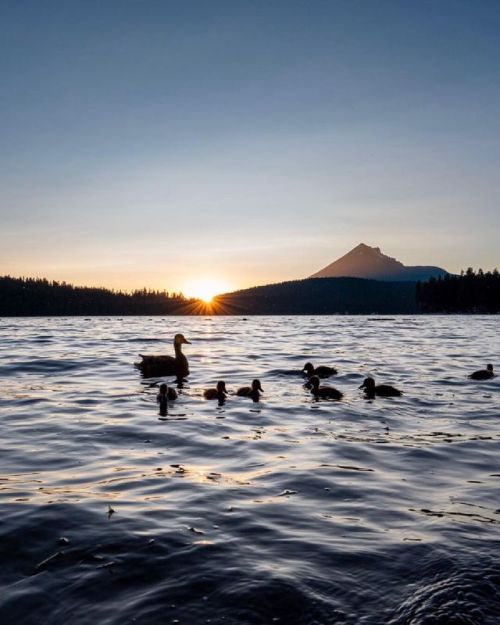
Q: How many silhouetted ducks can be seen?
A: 8